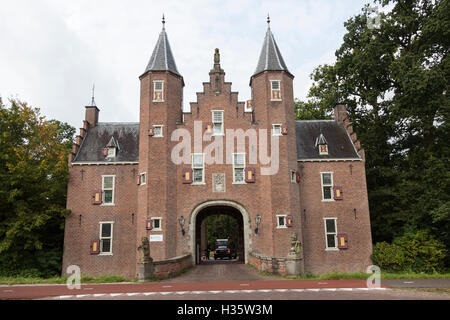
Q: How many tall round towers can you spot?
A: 2